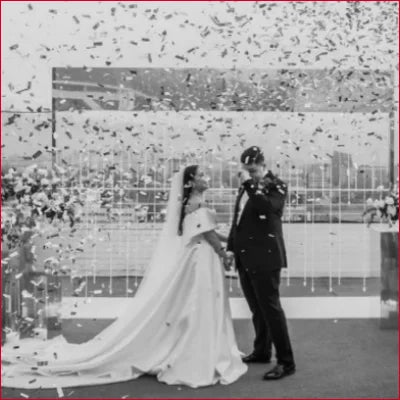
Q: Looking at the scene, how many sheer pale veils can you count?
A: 1